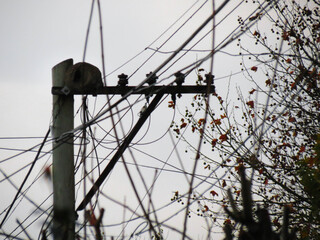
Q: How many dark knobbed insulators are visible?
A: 4